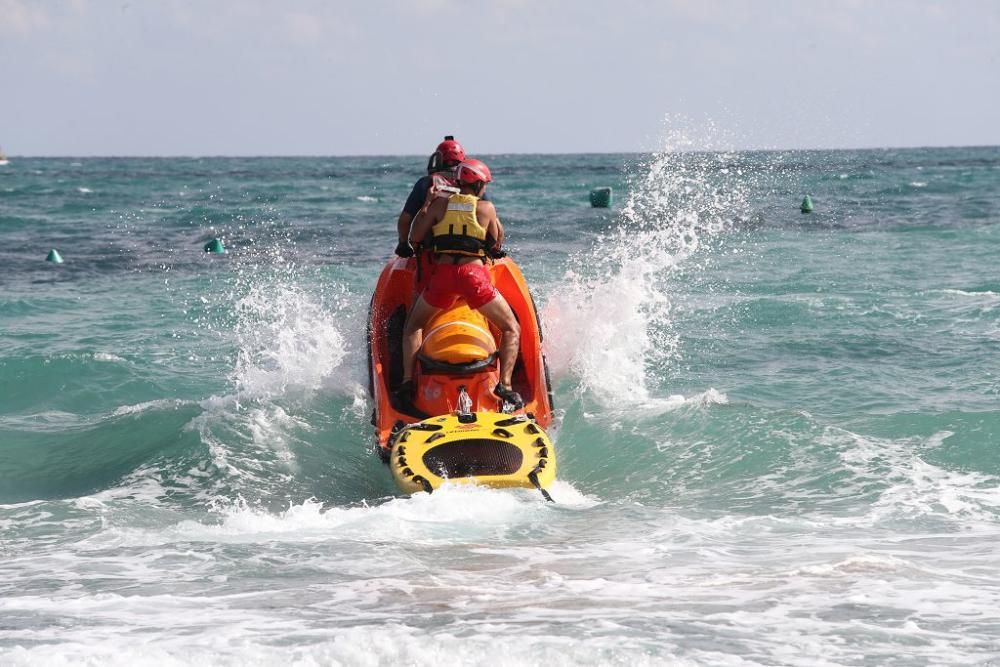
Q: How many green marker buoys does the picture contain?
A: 4